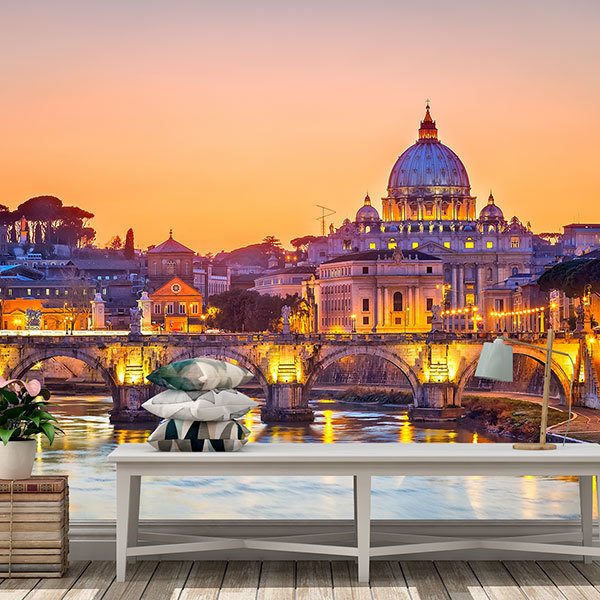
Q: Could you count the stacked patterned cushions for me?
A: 3